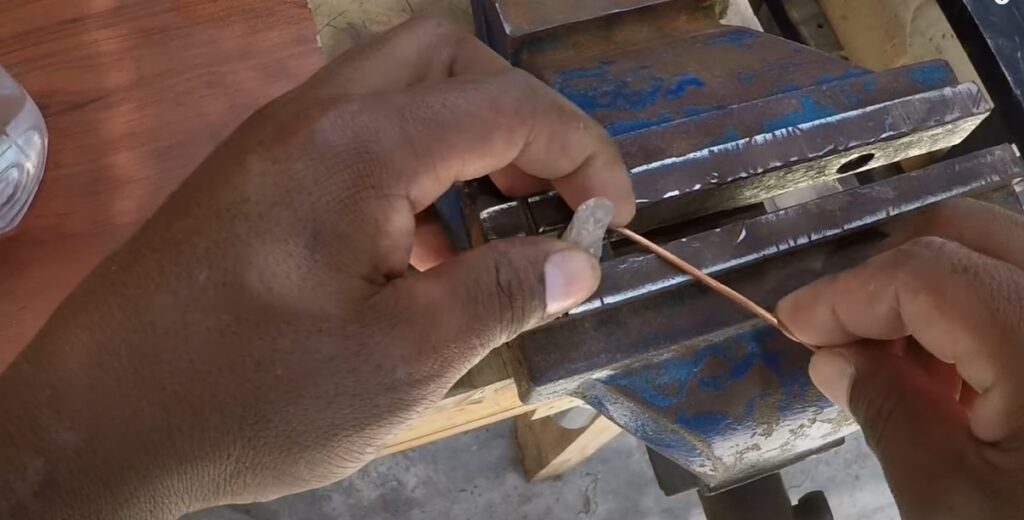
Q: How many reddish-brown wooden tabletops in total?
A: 1